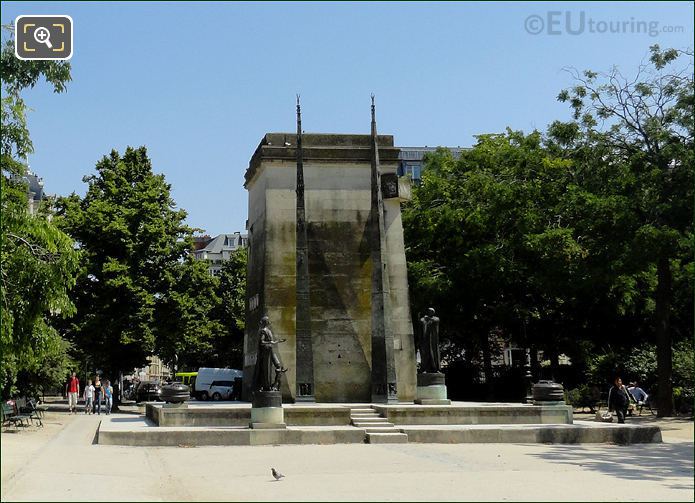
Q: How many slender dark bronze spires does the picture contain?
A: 2